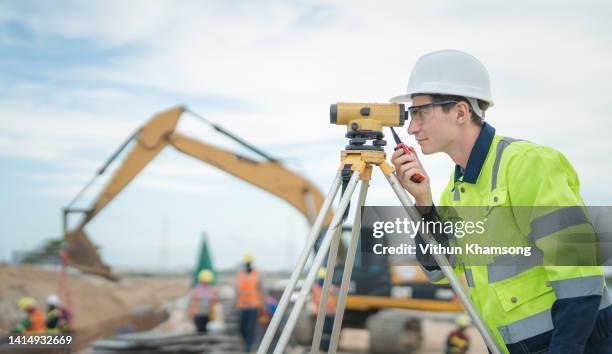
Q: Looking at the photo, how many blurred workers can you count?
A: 6